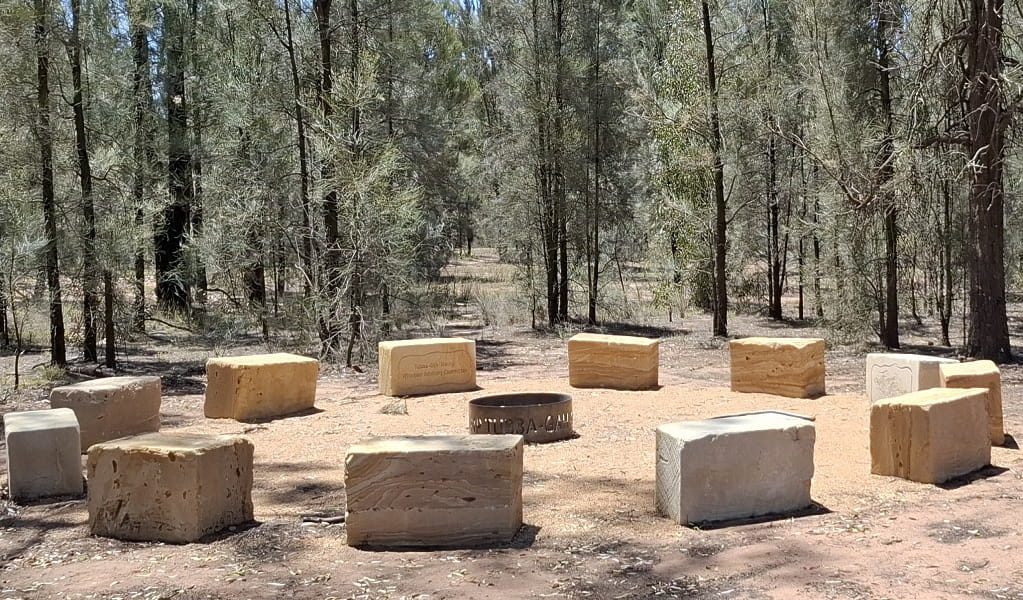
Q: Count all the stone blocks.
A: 12